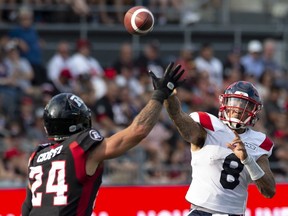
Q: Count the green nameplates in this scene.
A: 0